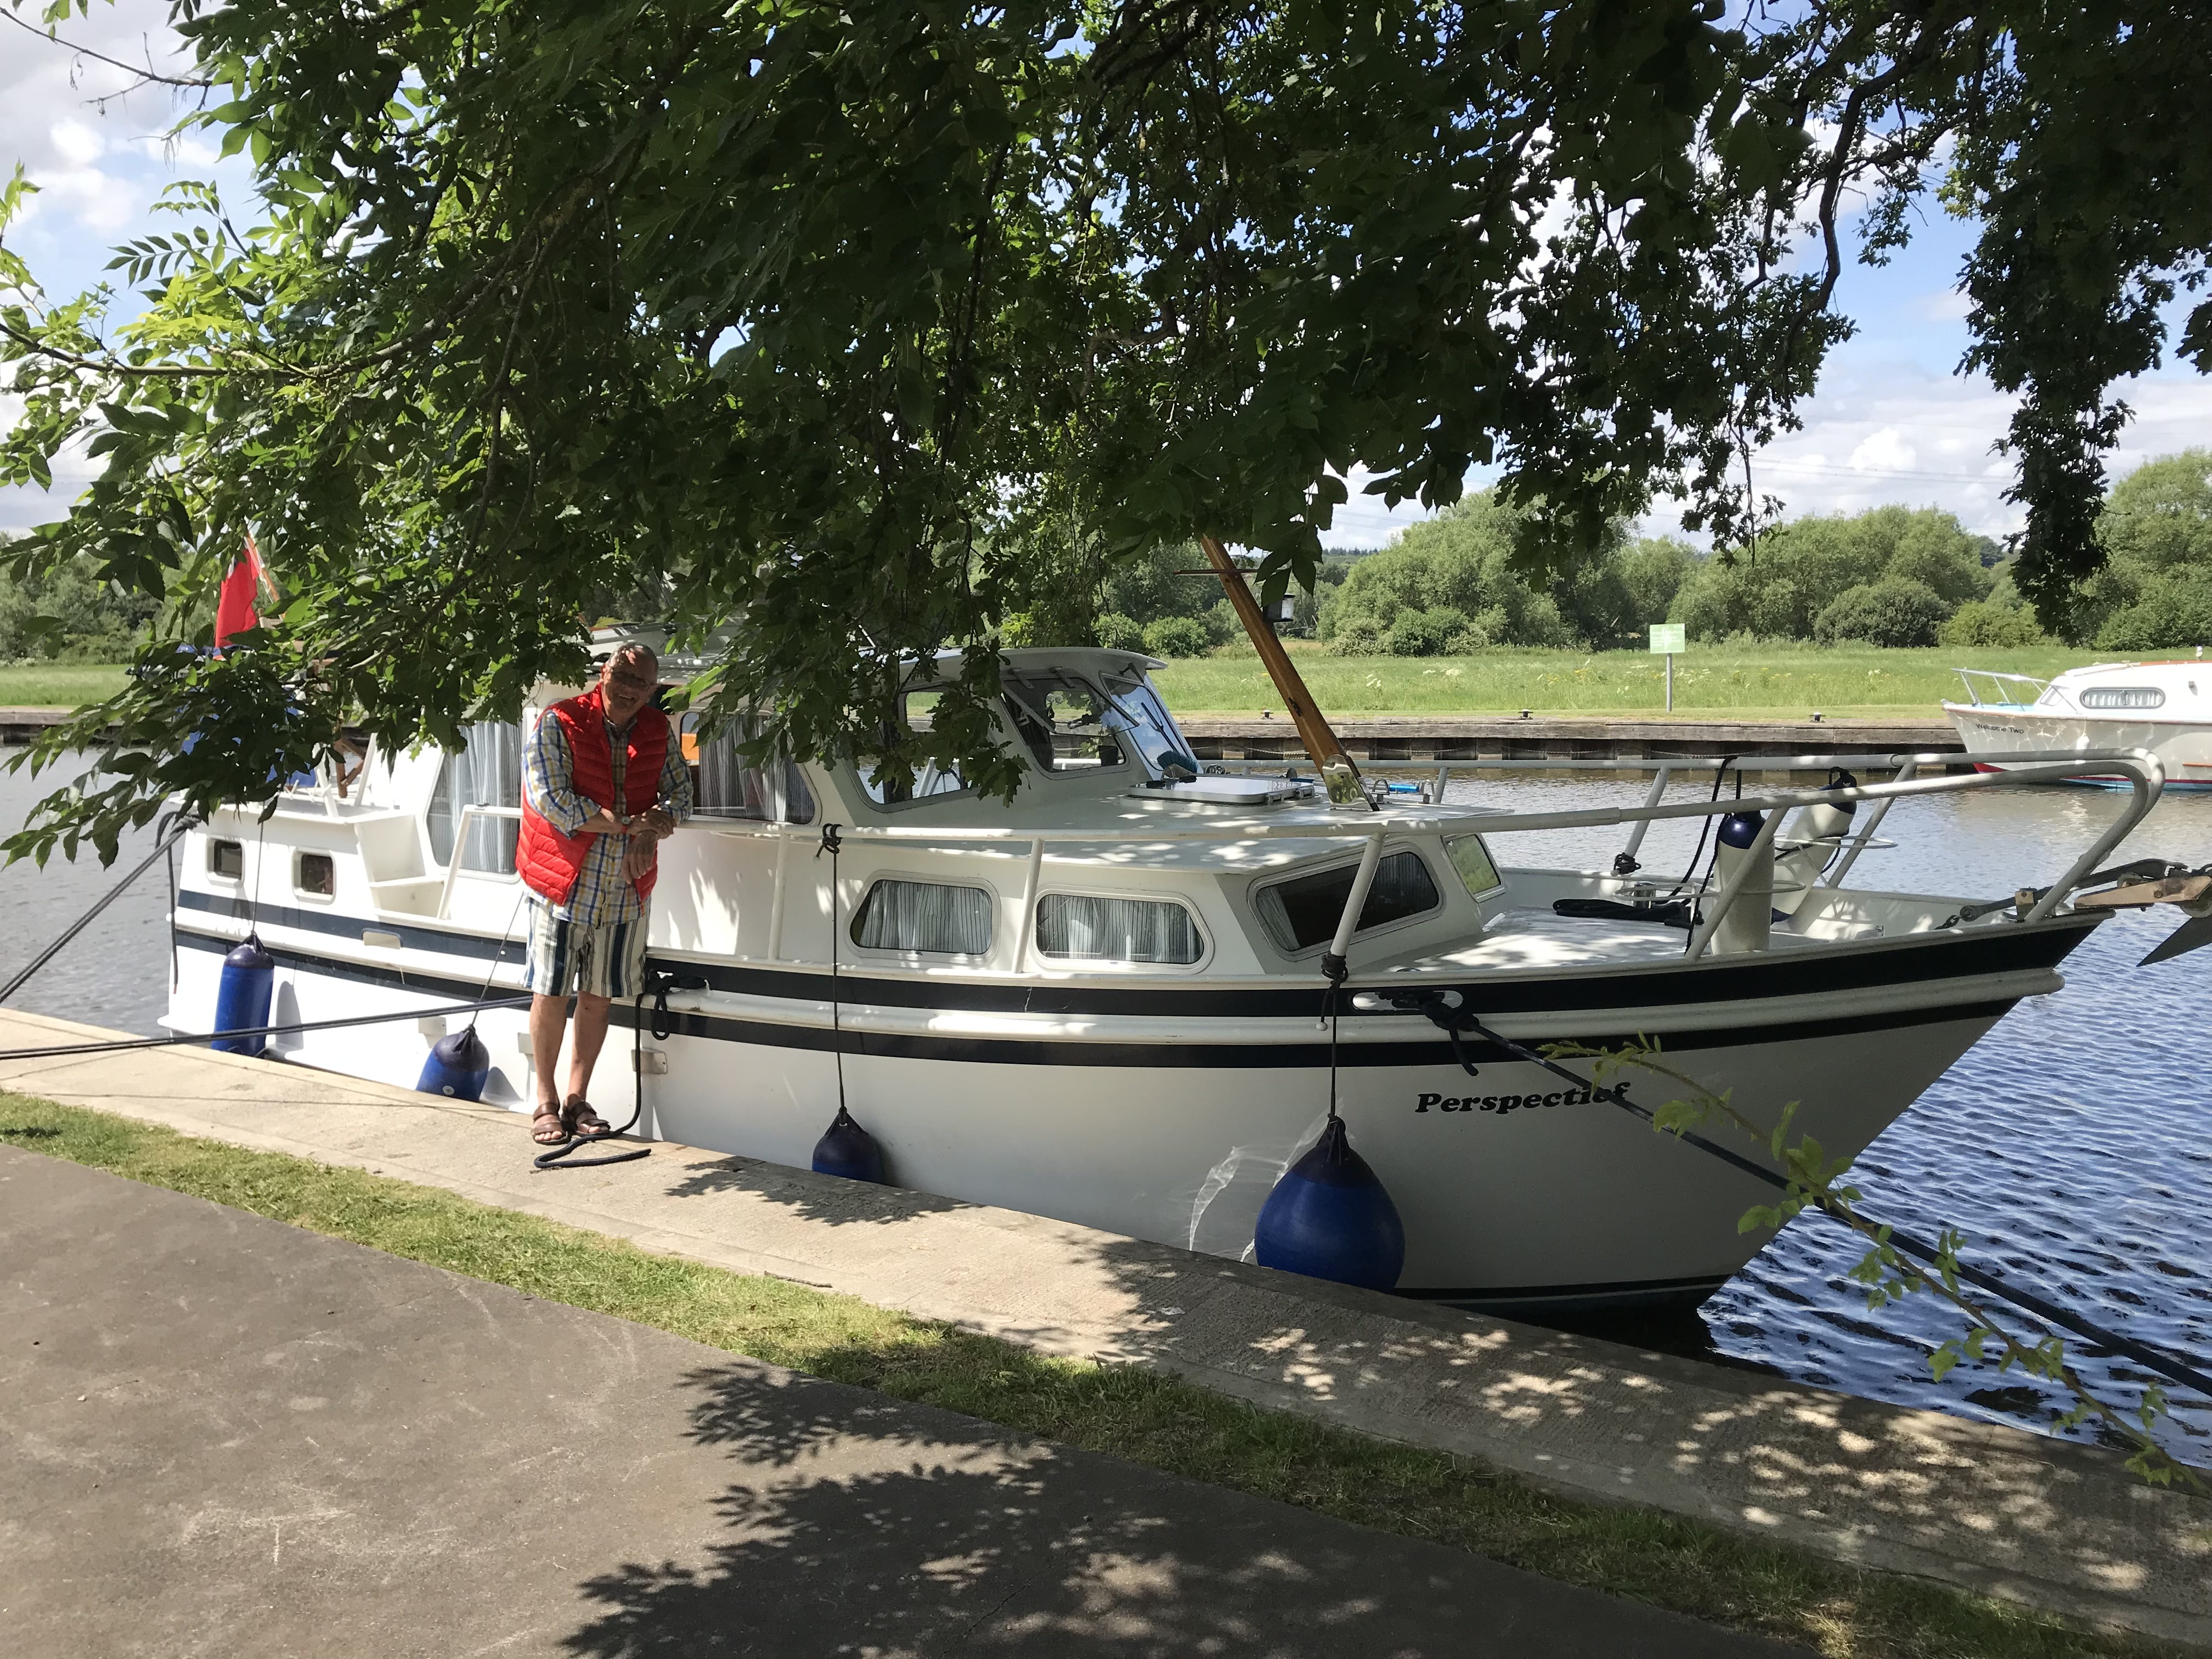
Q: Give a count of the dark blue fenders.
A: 4